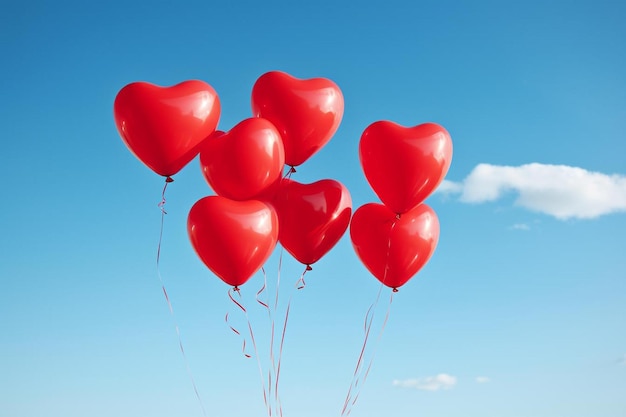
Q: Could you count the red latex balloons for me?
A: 7